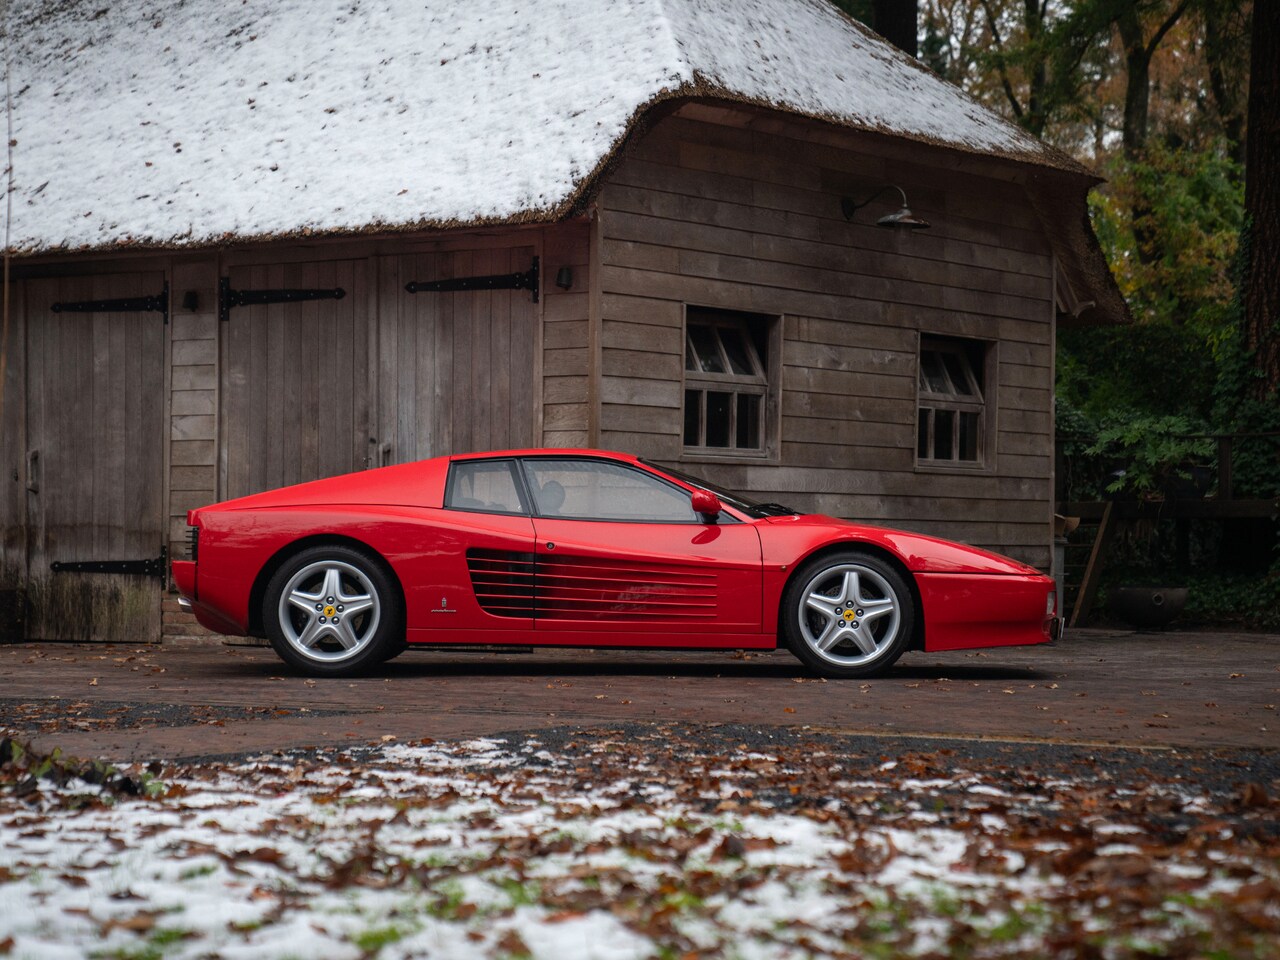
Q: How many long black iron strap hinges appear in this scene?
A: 4